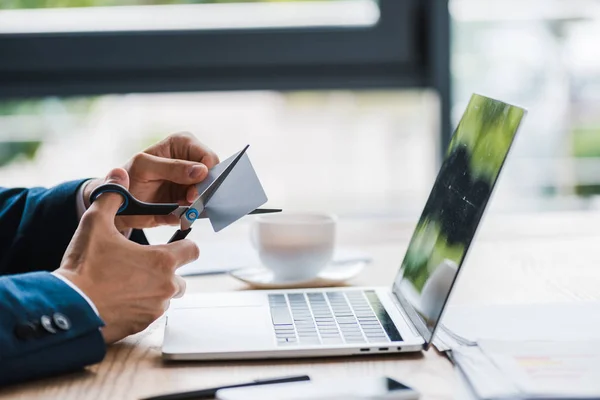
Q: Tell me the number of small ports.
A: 3